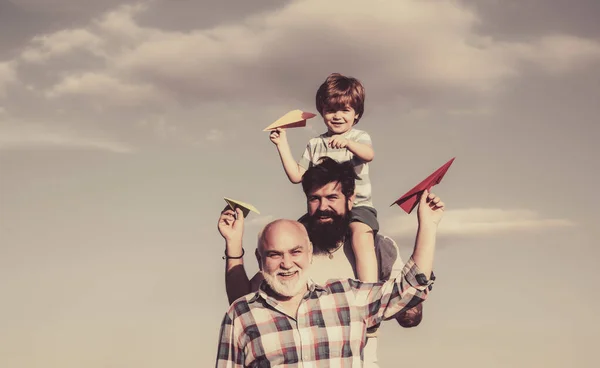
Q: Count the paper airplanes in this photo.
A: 3